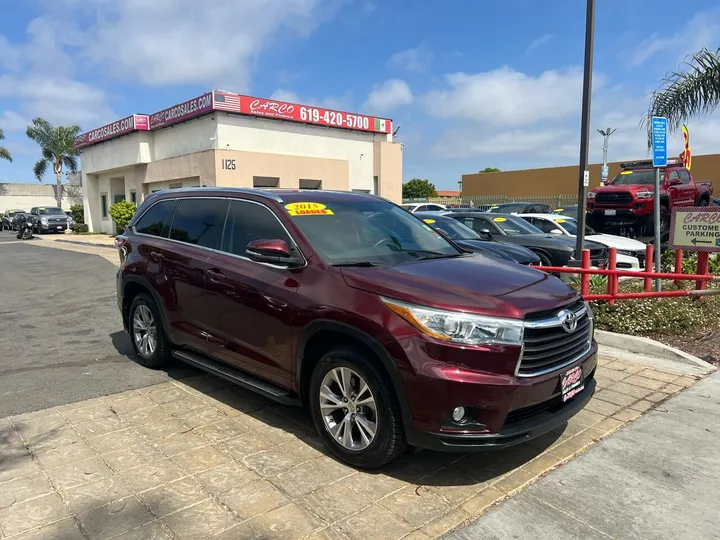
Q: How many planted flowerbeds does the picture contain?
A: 1